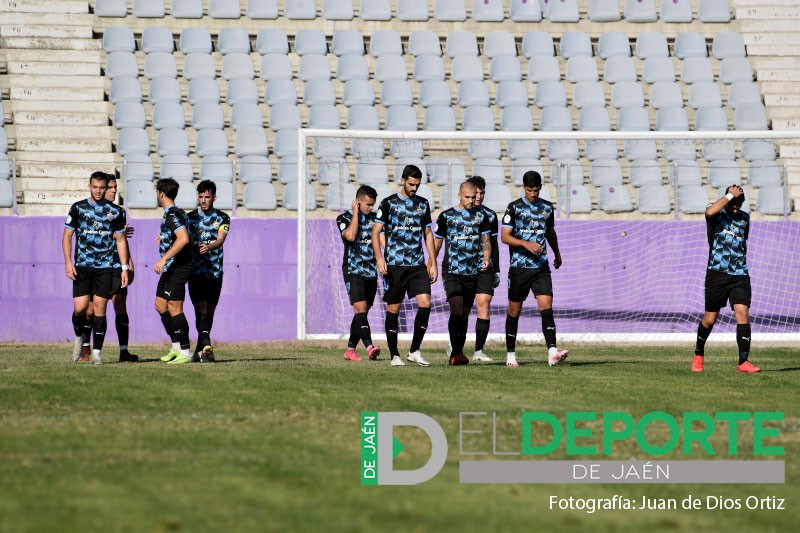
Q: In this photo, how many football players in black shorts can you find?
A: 10